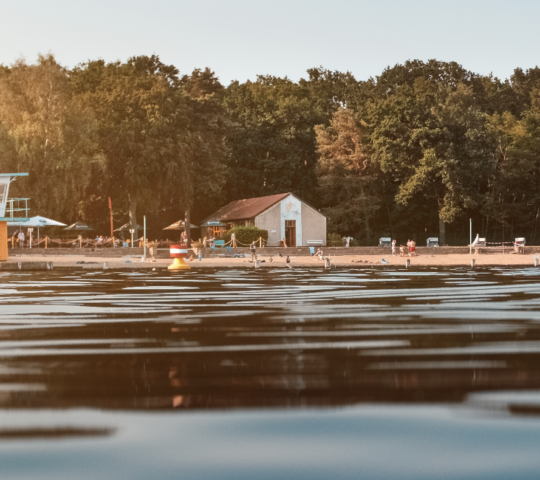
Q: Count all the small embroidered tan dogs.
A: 0